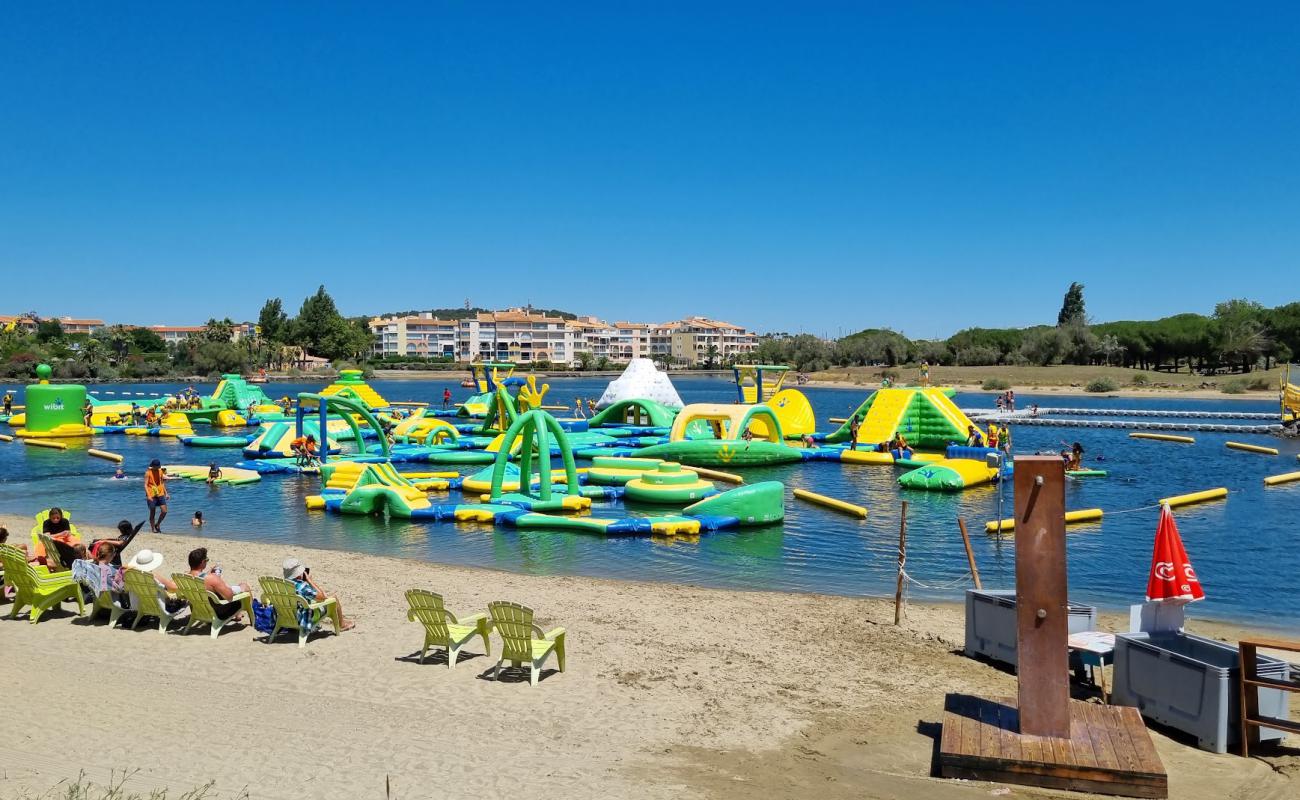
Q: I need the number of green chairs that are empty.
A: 3